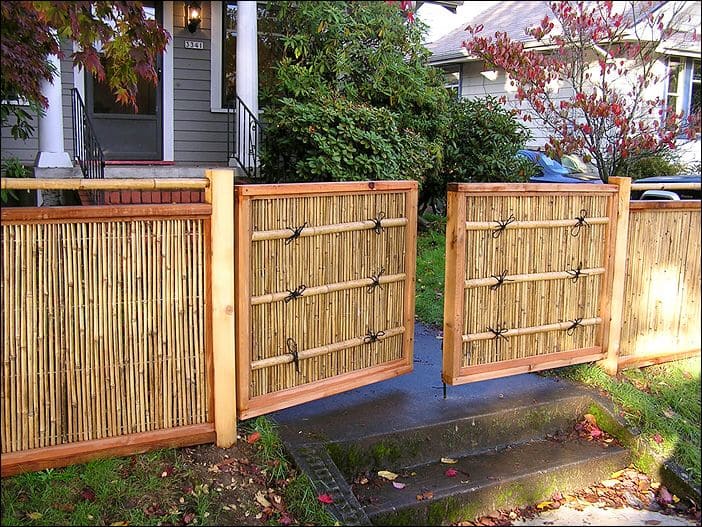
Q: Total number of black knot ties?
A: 12